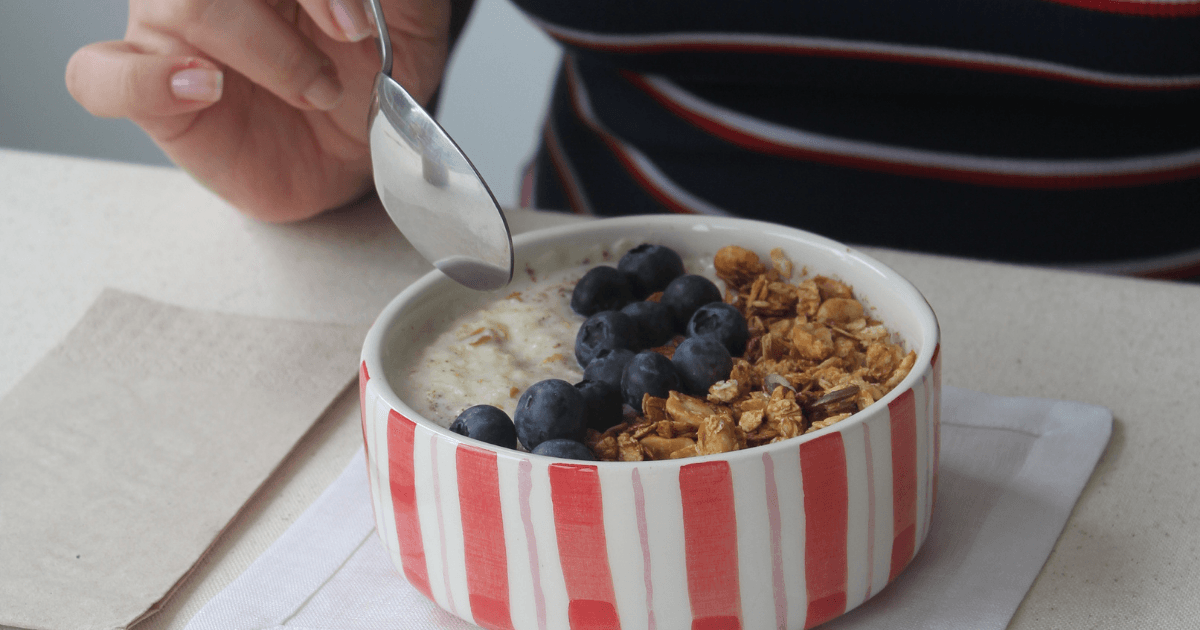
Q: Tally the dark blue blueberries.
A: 13